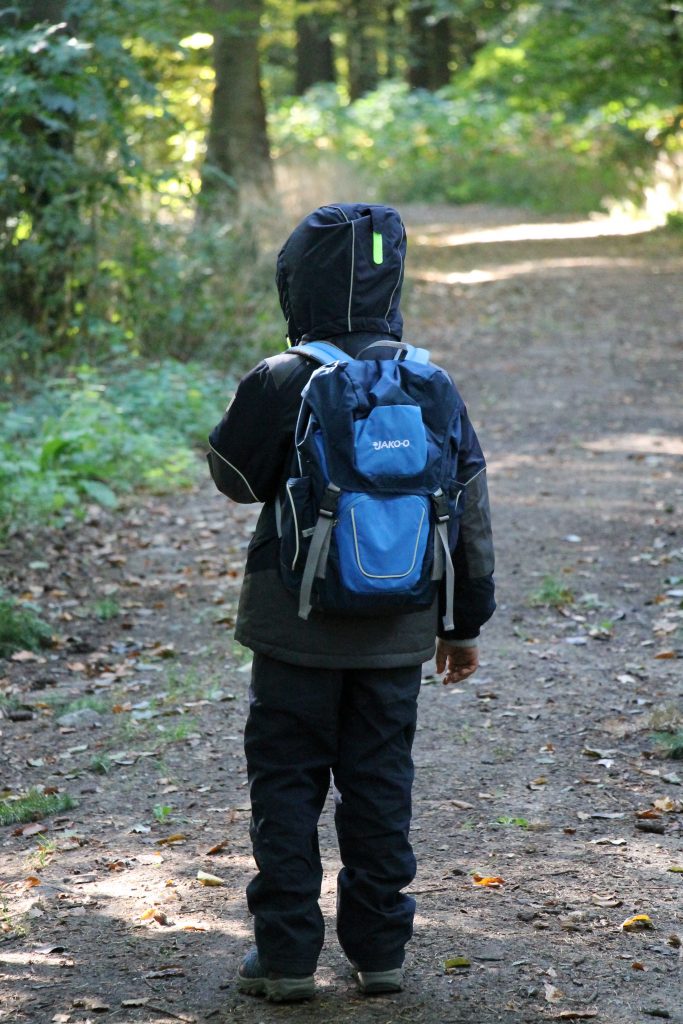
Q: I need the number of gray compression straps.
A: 2